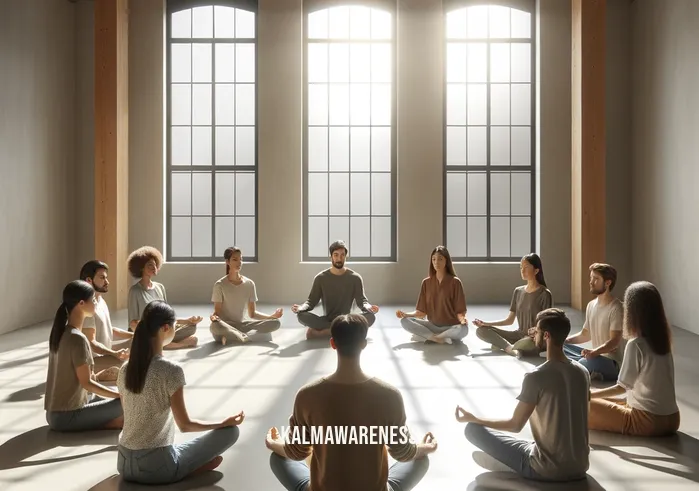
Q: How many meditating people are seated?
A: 12